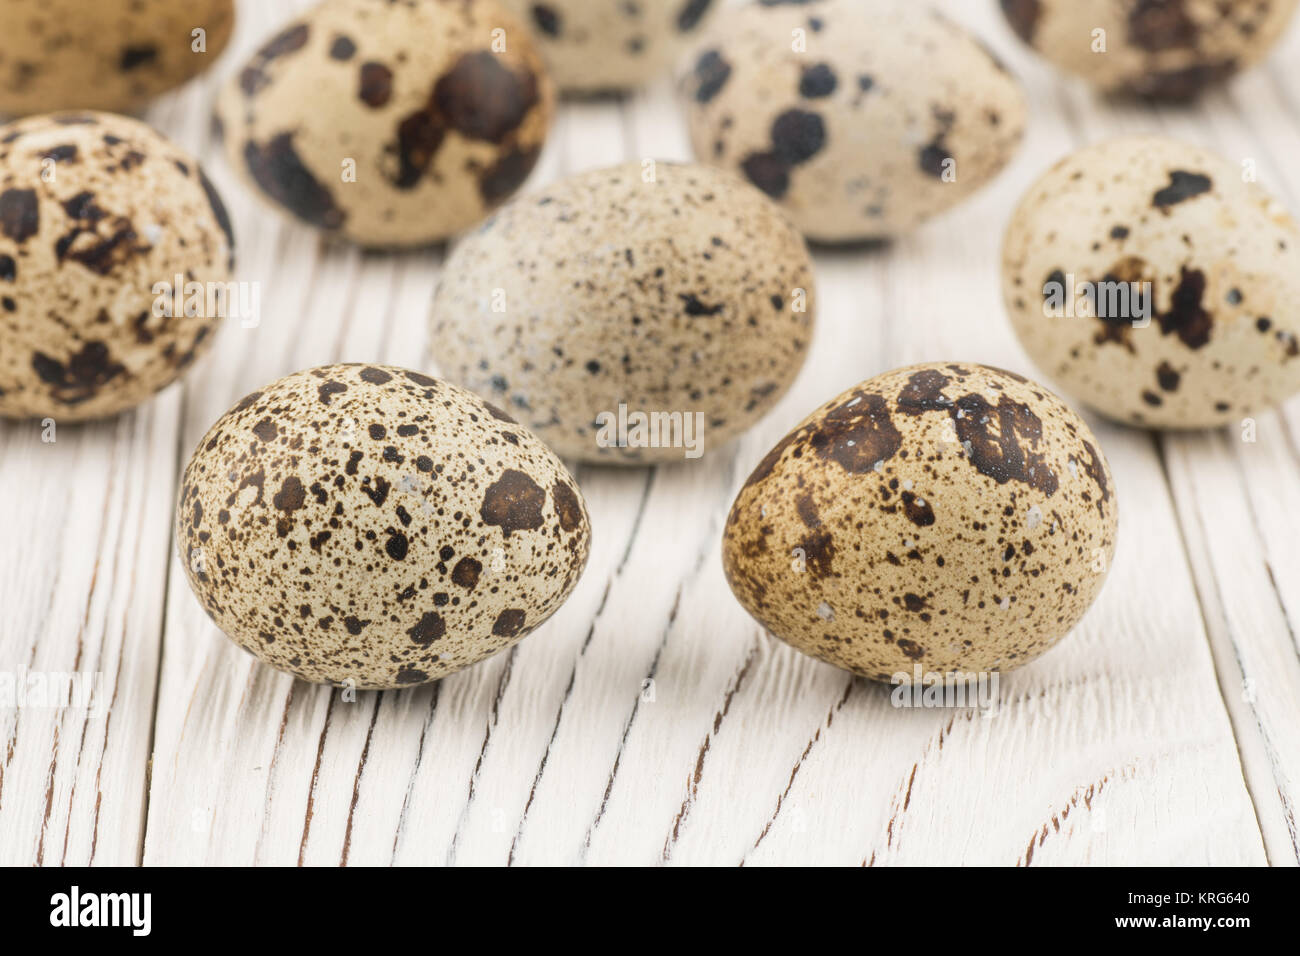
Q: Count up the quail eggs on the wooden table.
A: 10